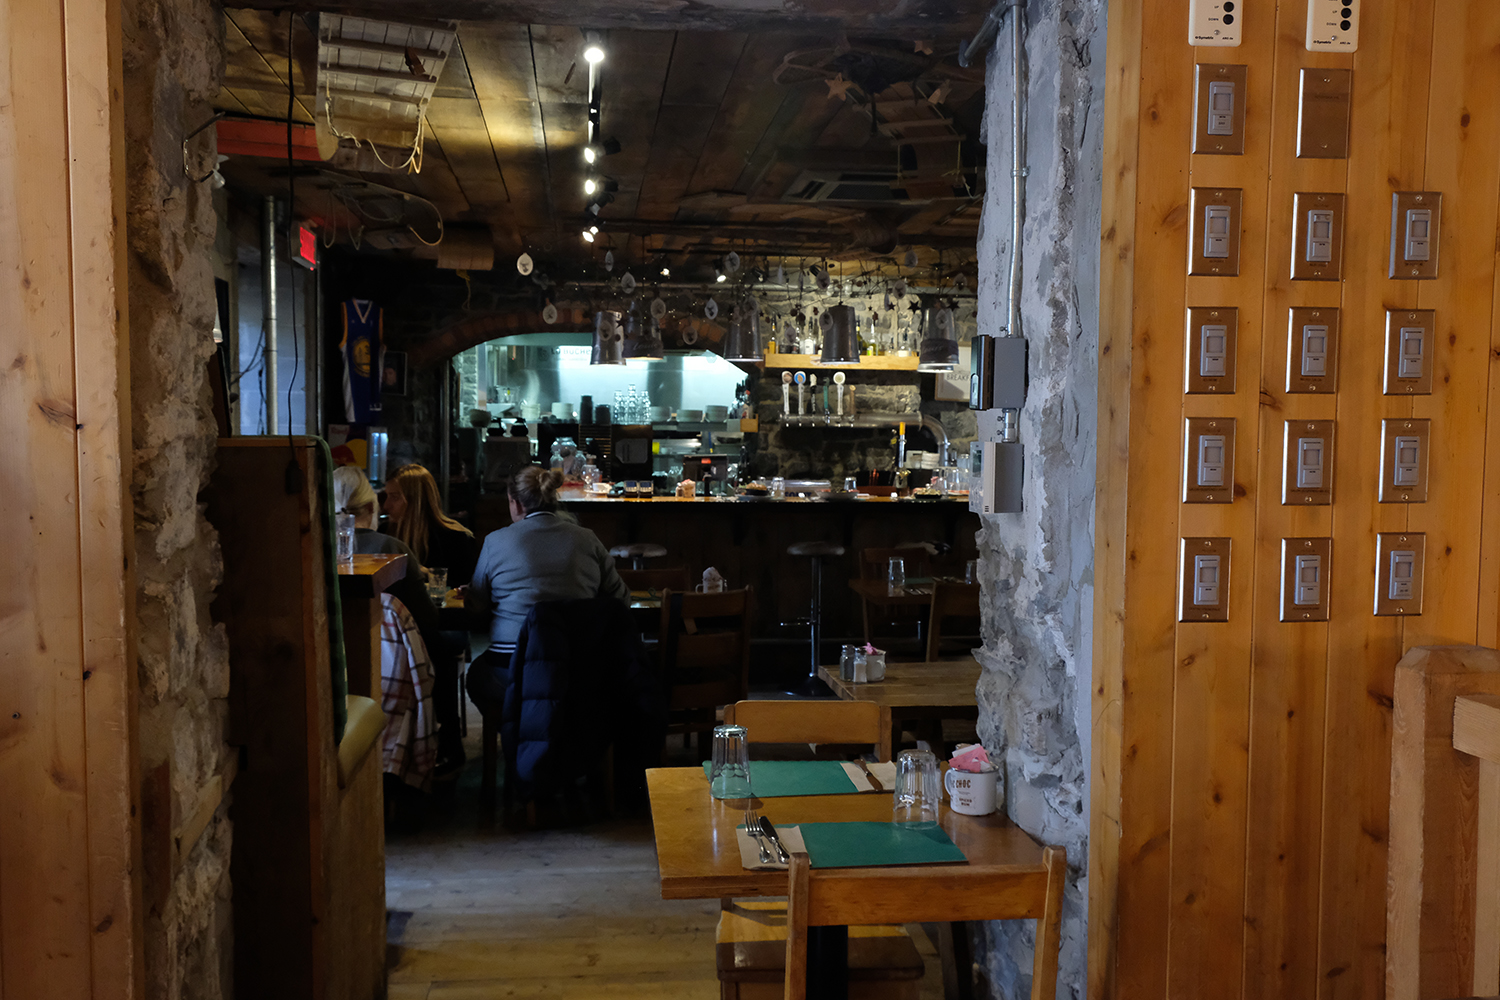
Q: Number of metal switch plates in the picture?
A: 14